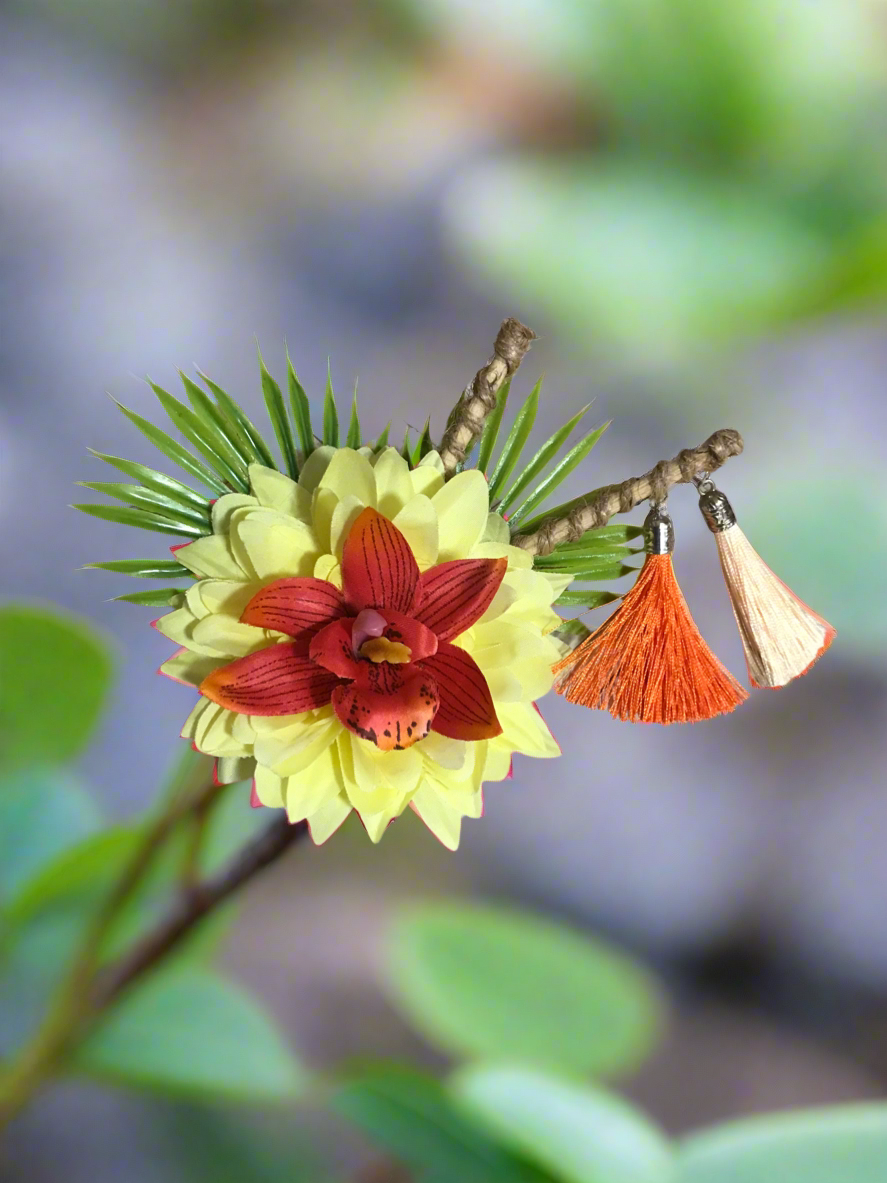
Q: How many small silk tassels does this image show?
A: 2